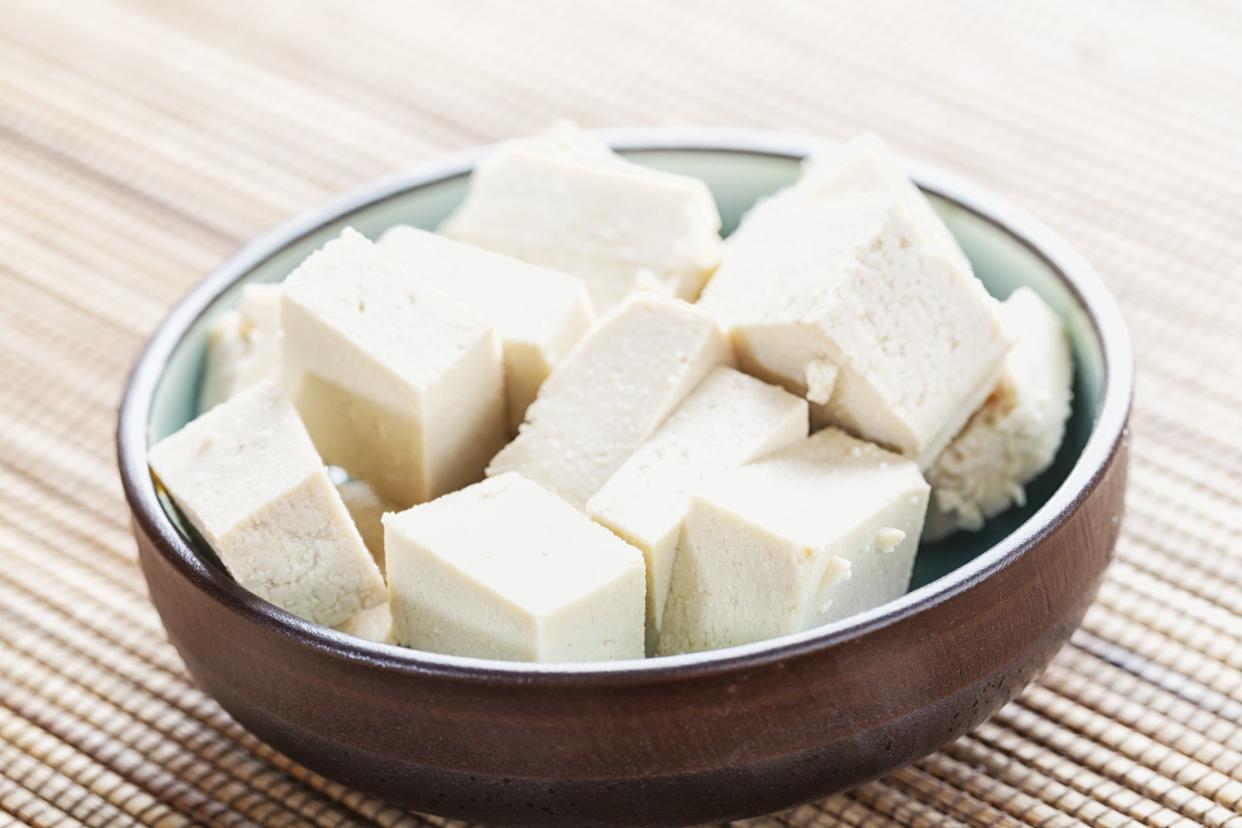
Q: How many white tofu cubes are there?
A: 12